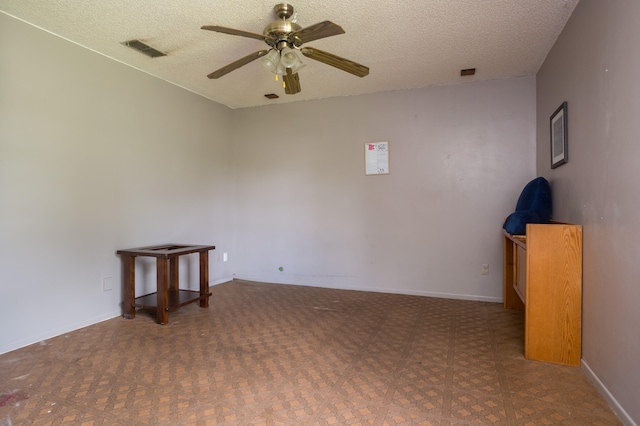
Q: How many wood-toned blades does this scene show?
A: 5